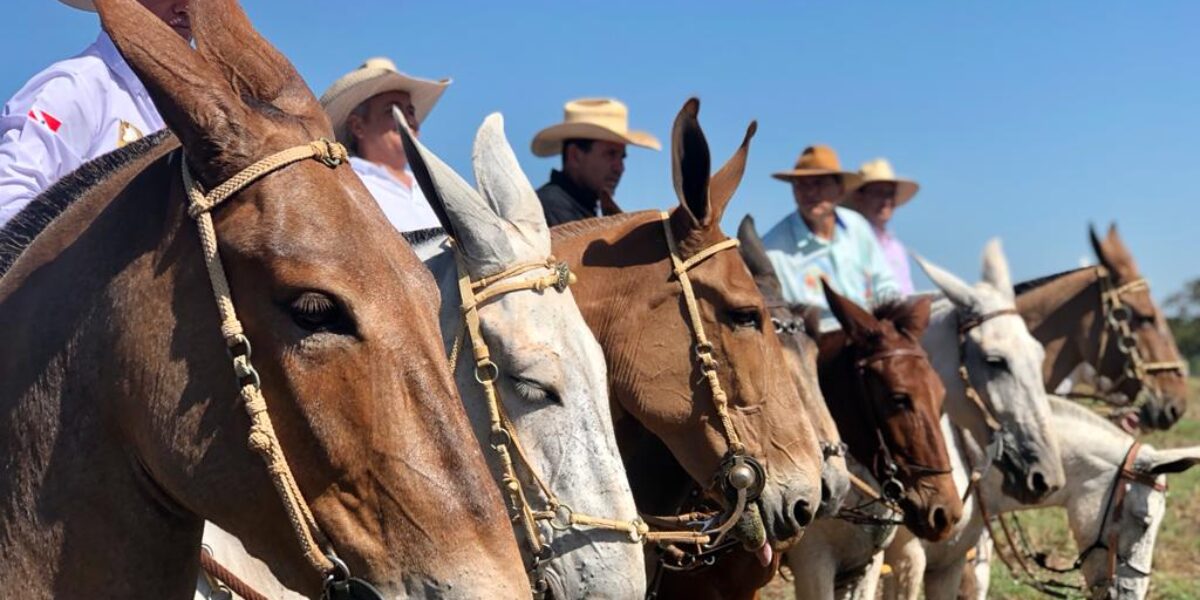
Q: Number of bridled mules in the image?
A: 8